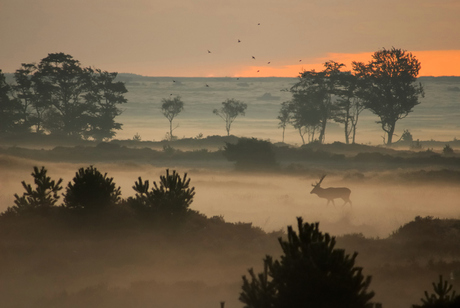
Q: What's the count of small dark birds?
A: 11